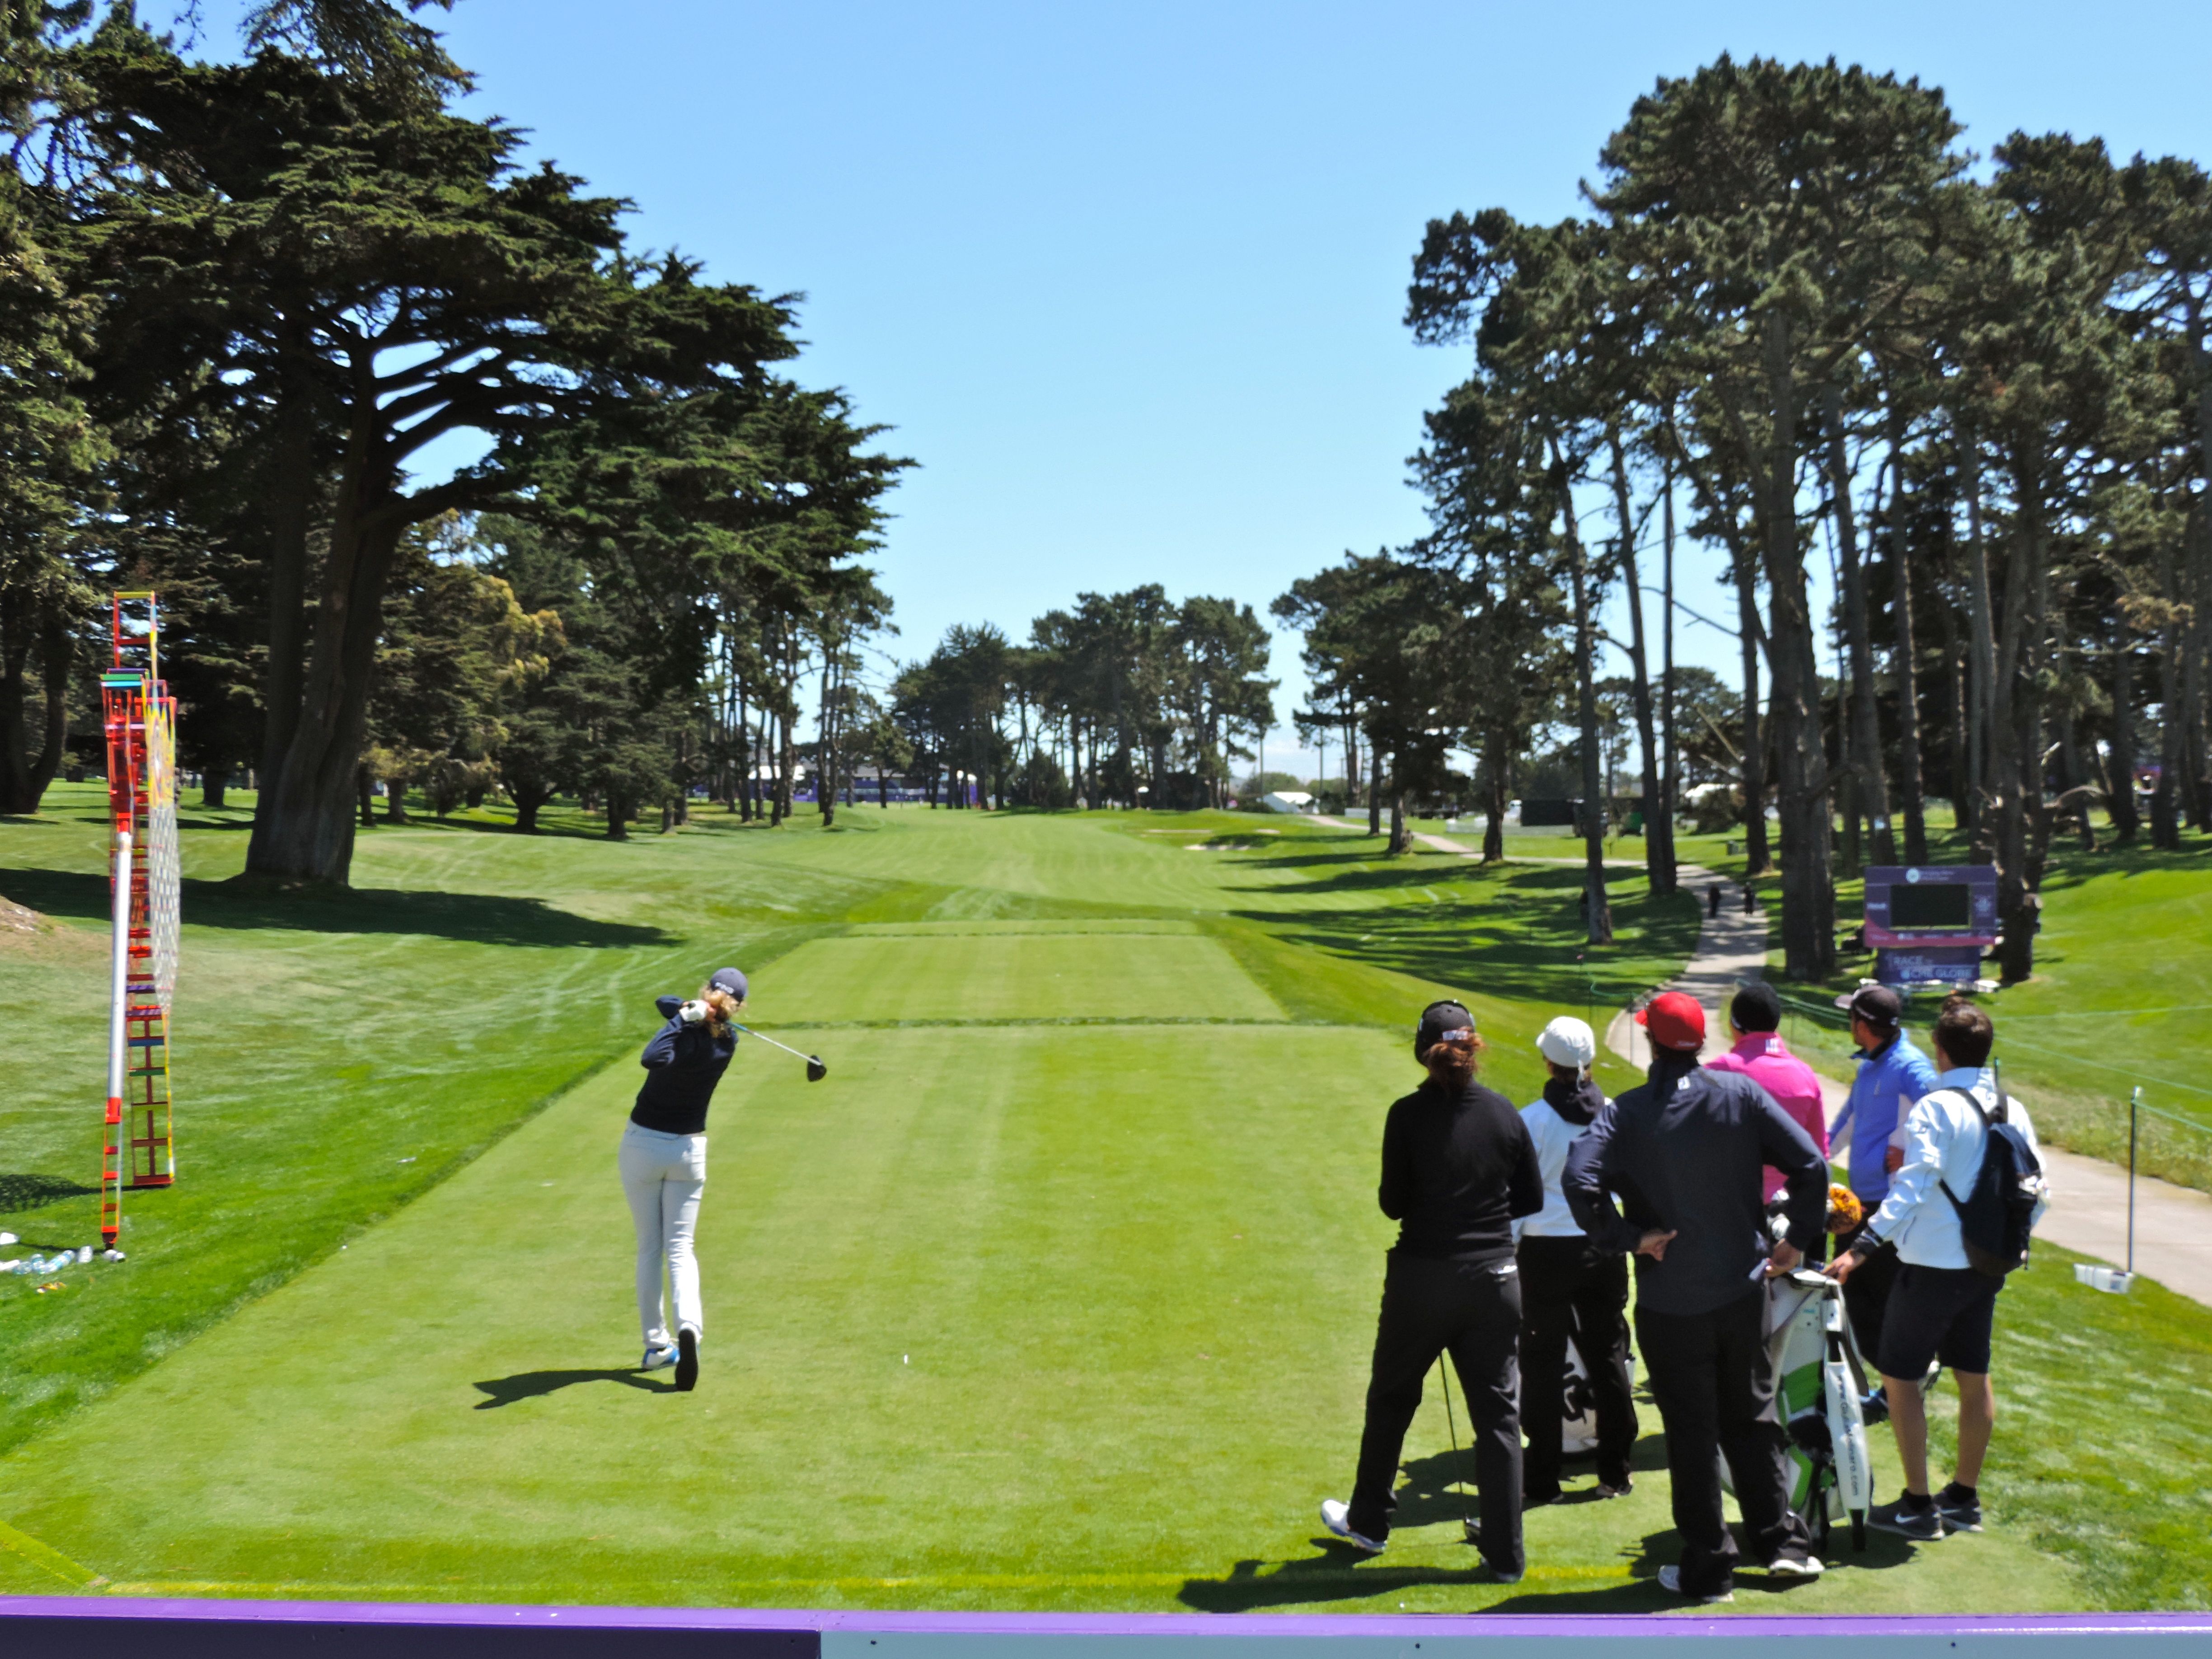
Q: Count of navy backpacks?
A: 1